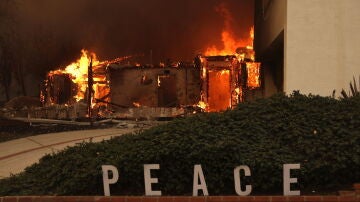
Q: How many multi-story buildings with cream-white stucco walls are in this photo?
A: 1